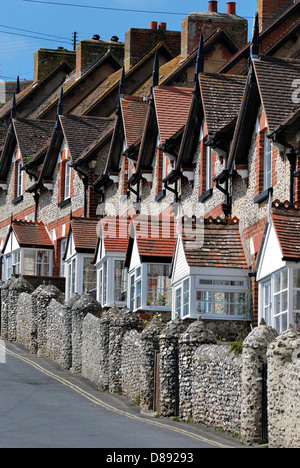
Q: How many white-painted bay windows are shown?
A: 6